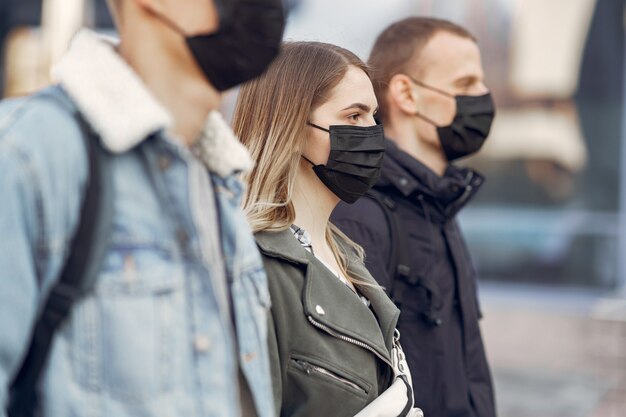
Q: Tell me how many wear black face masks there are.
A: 3